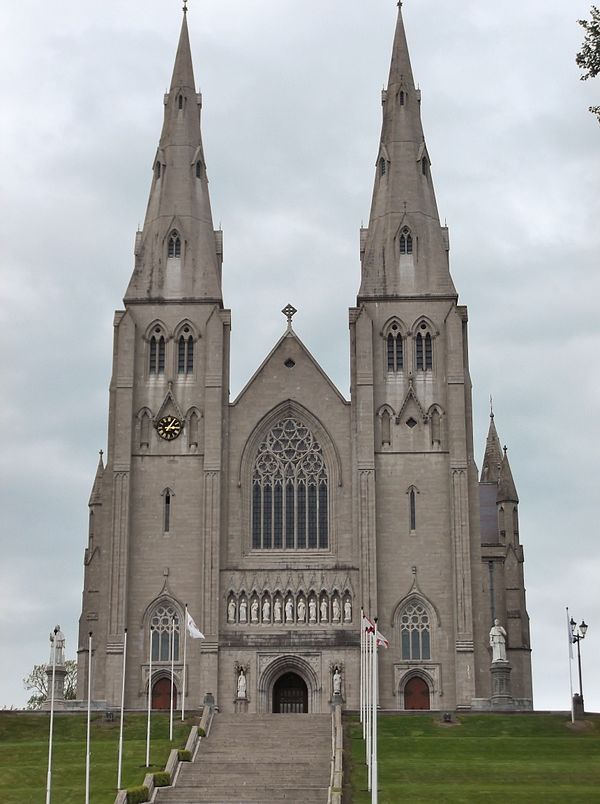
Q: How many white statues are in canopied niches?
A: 13